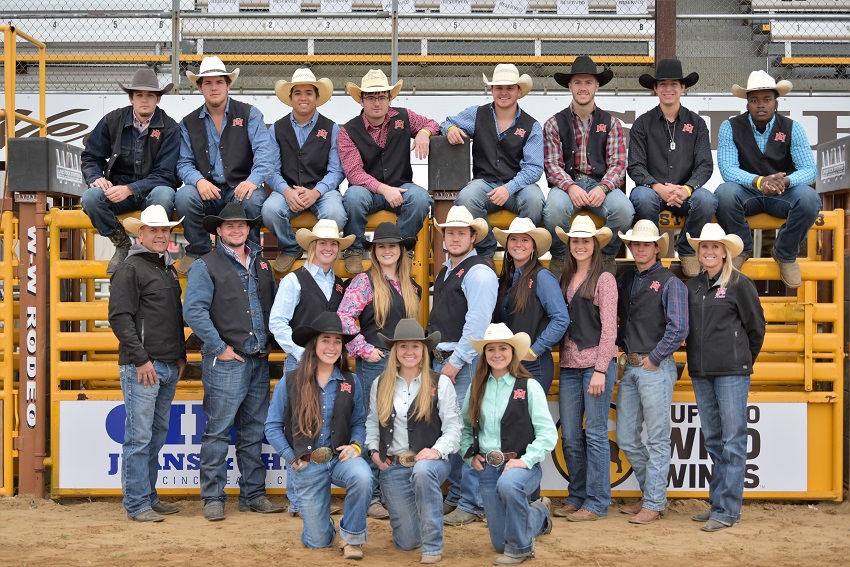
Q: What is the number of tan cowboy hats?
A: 13